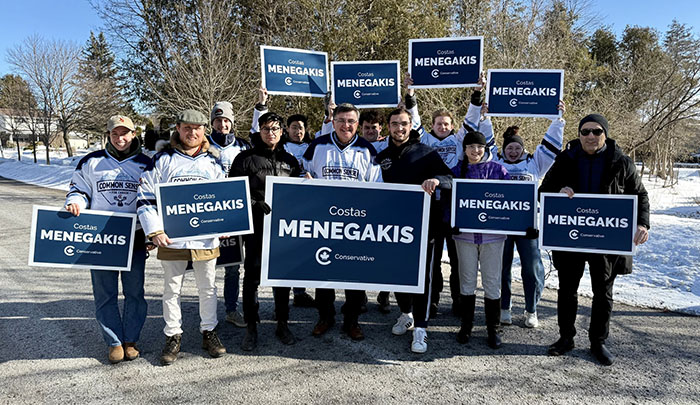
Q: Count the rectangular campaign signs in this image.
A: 10